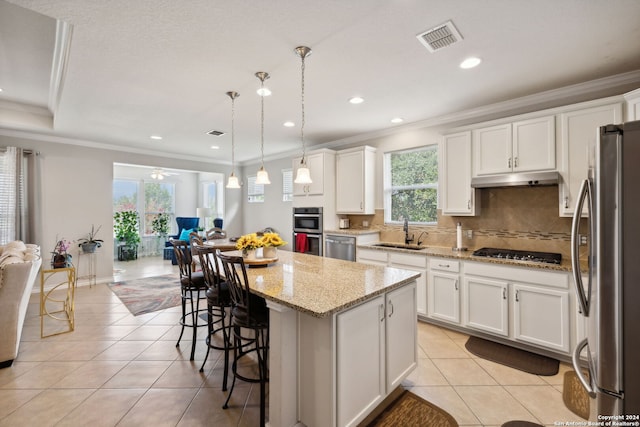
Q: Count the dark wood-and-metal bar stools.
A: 3